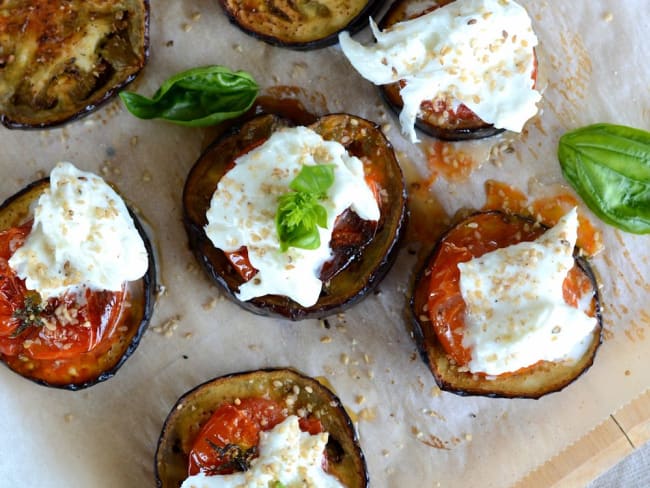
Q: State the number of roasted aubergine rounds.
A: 7